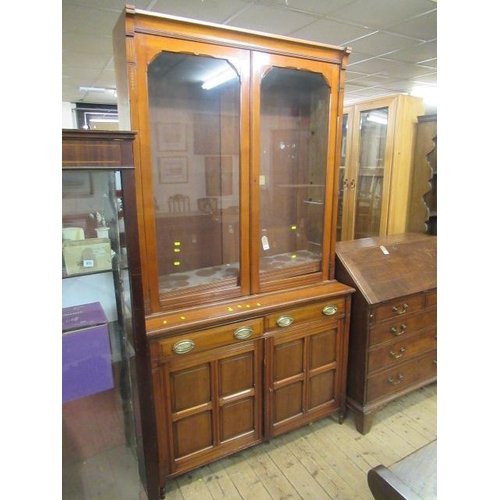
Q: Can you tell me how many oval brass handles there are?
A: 4